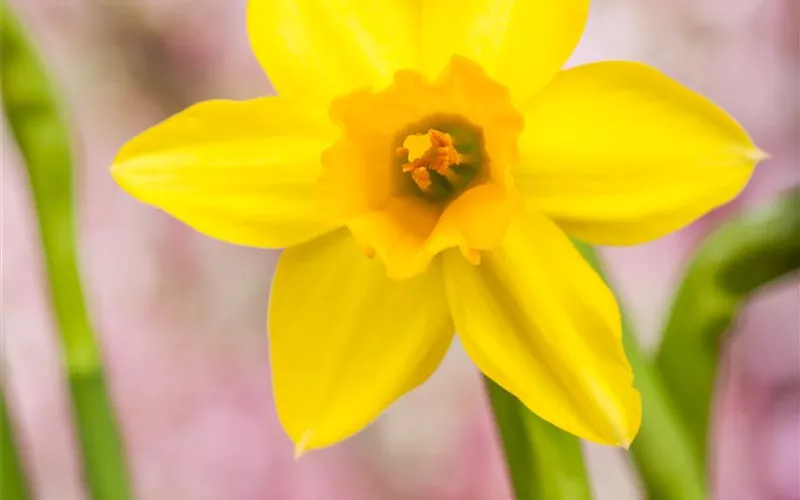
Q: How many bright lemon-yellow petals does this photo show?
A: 6